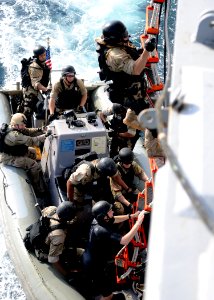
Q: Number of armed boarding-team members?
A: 9